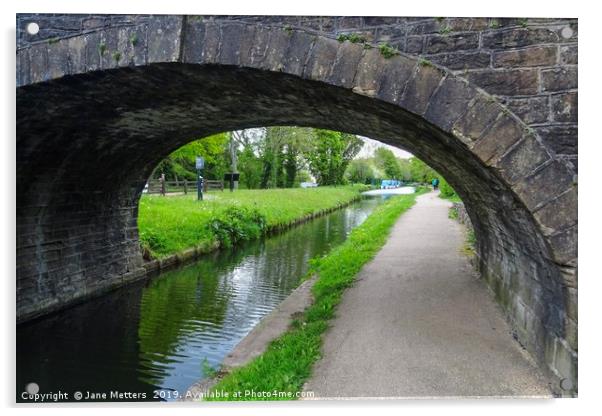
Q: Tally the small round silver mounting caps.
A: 4